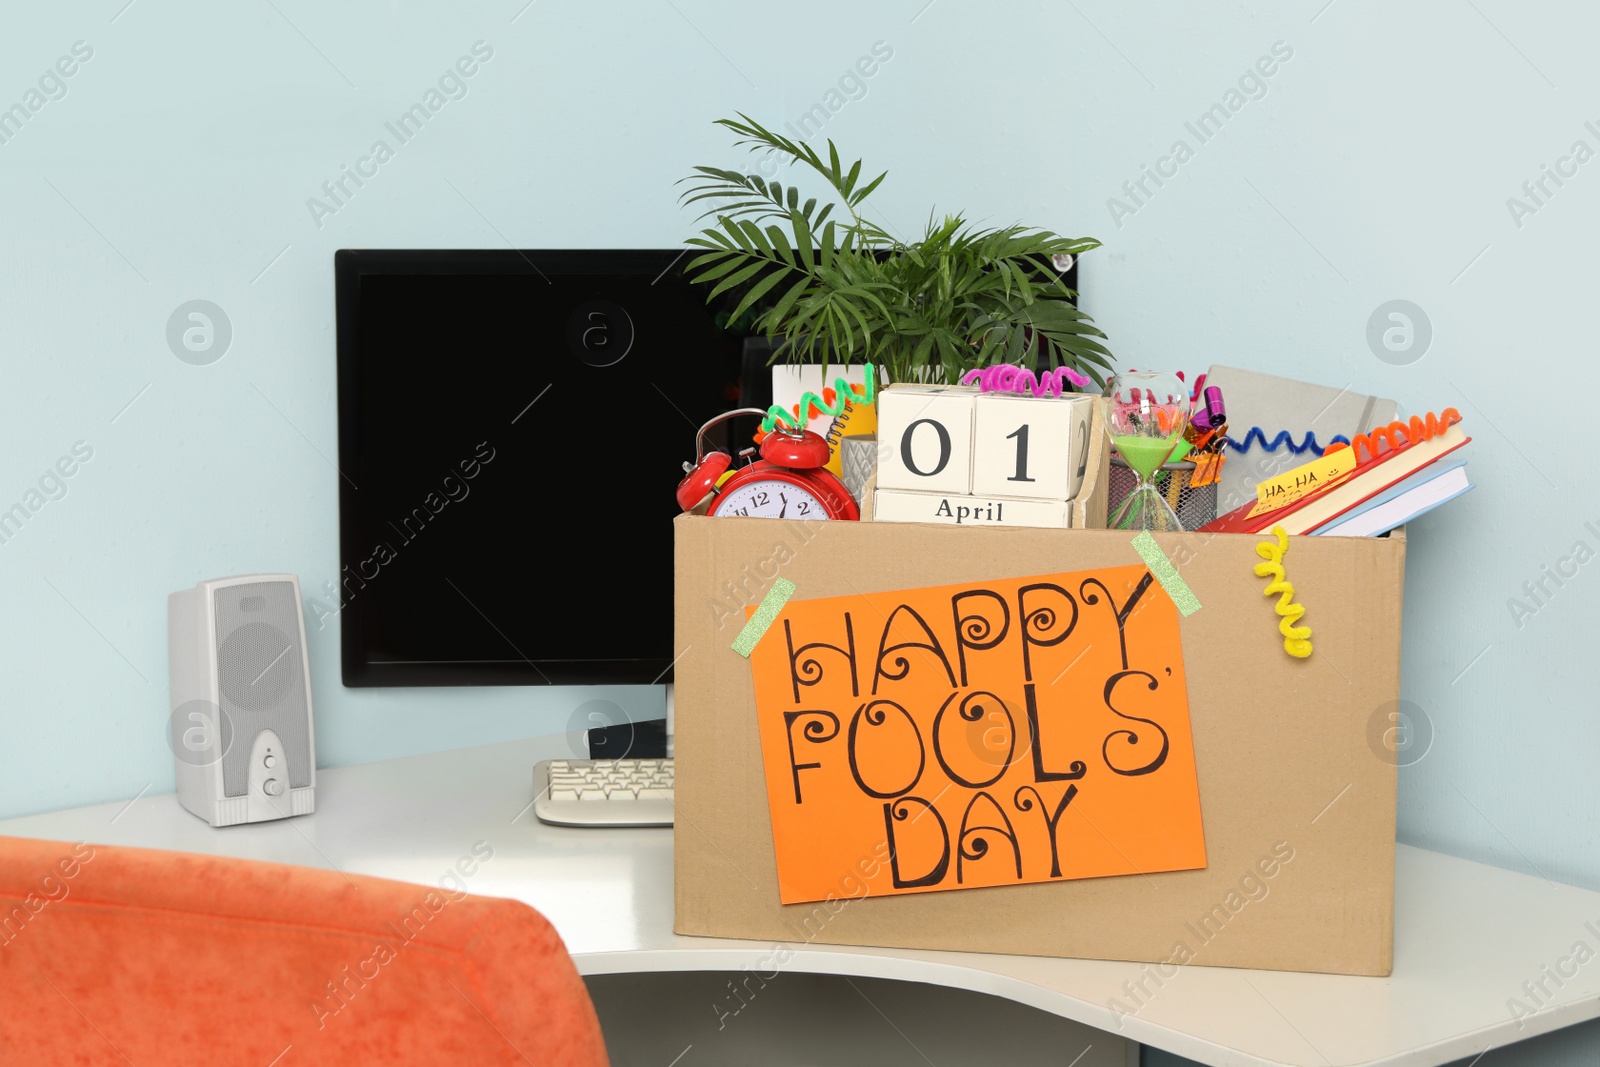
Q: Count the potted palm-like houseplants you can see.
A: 1